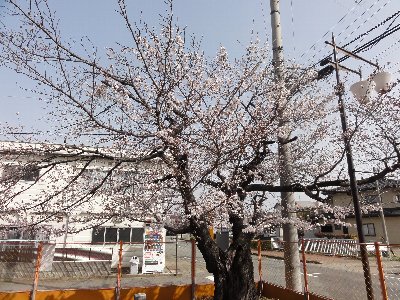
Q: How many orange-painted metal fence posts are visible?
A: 6